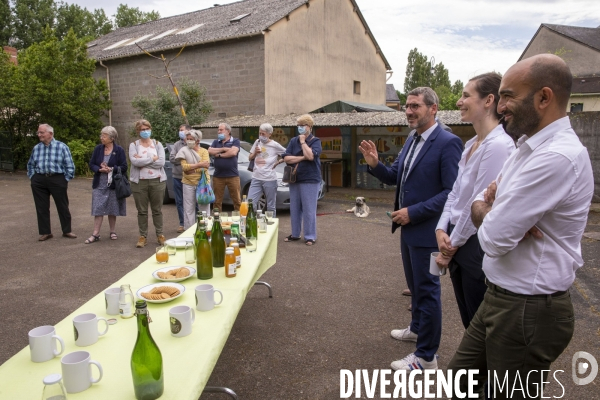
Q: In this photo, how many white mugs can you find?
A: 7